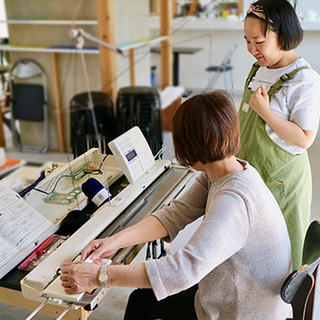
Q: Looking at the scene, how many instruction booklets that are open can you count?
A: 1